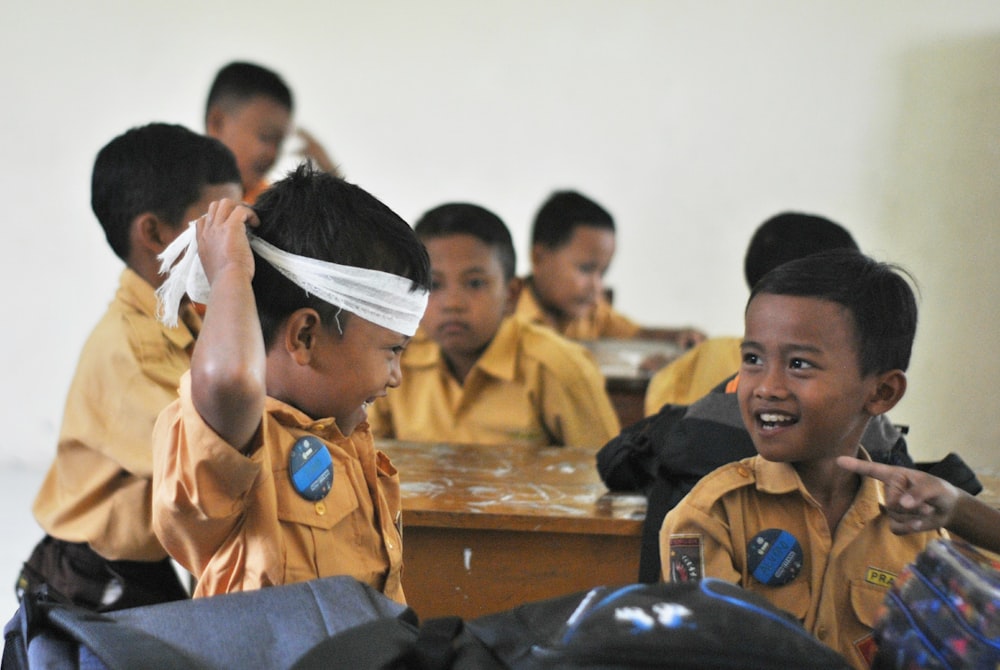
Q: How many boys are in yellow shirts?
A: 7